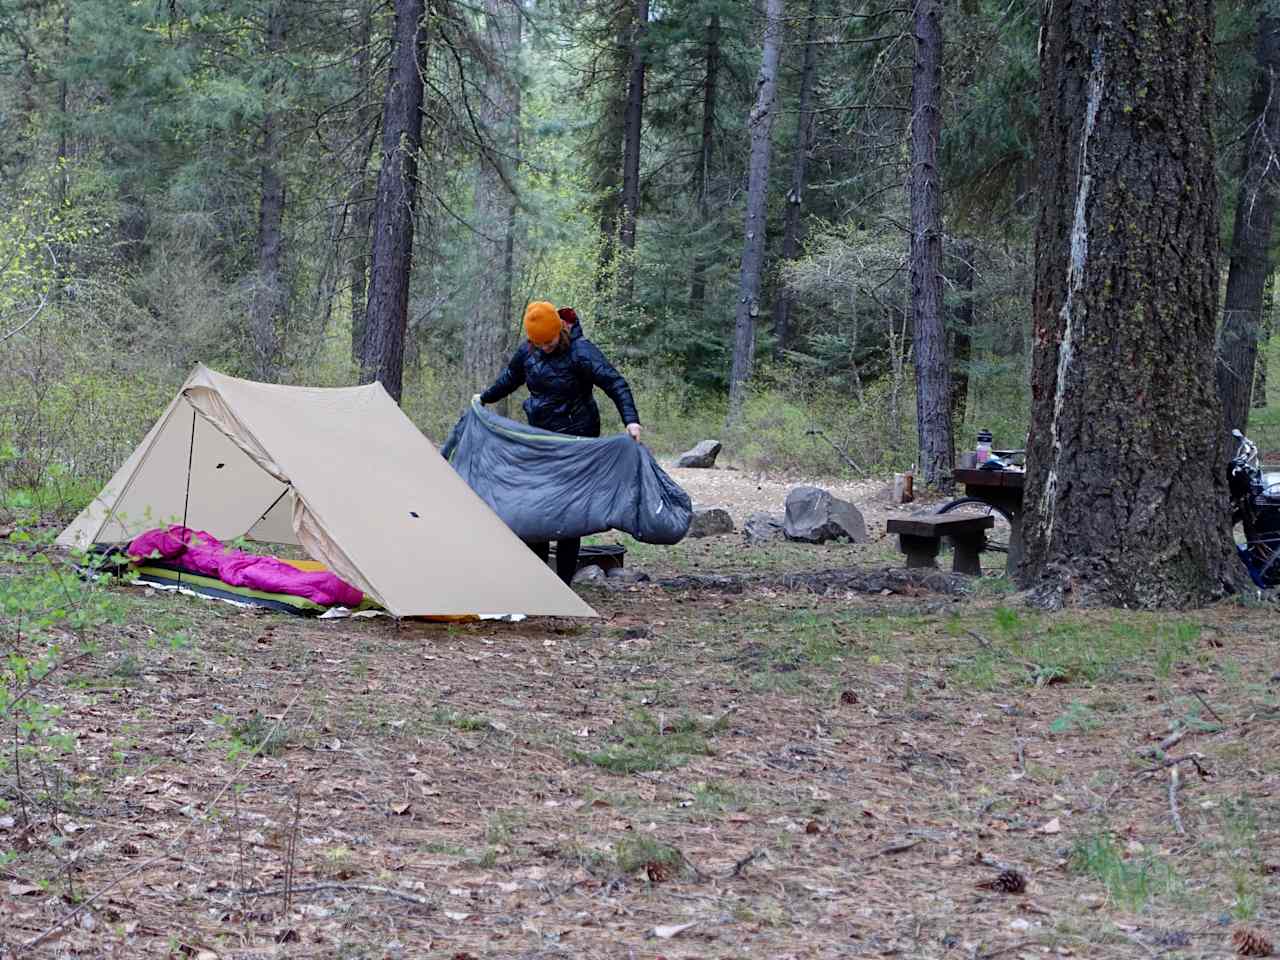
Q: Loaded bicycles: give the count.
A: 1